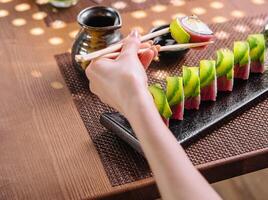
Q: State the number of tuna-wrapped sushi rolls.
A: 8